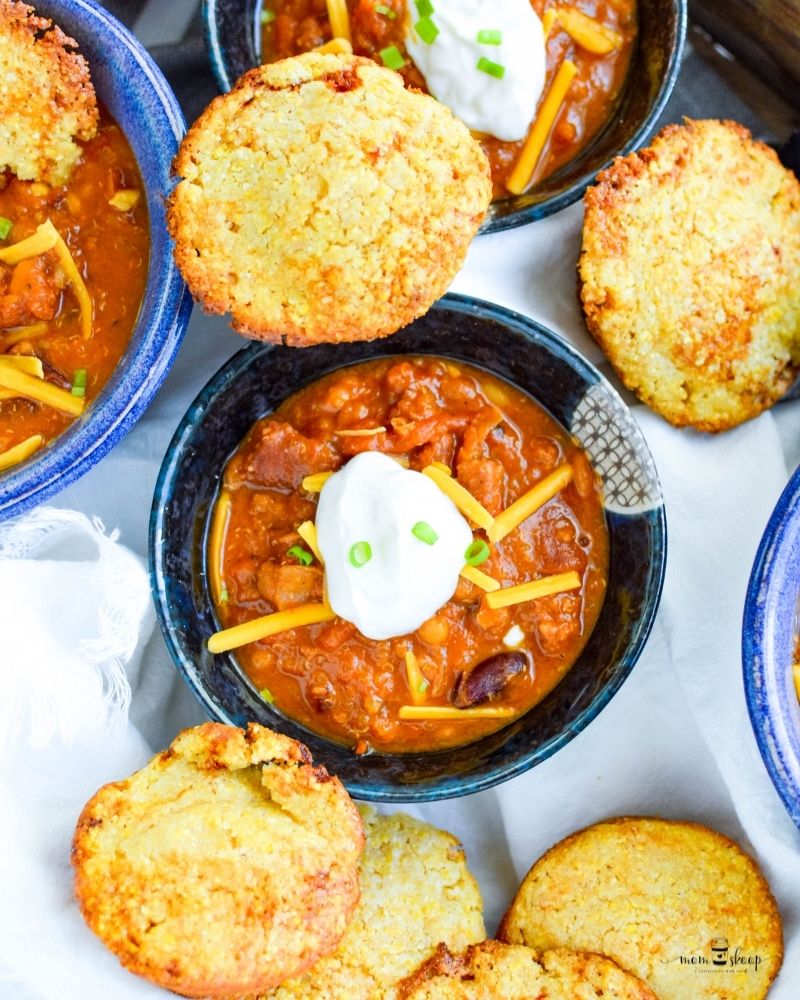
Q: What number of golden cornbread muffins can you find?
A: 7